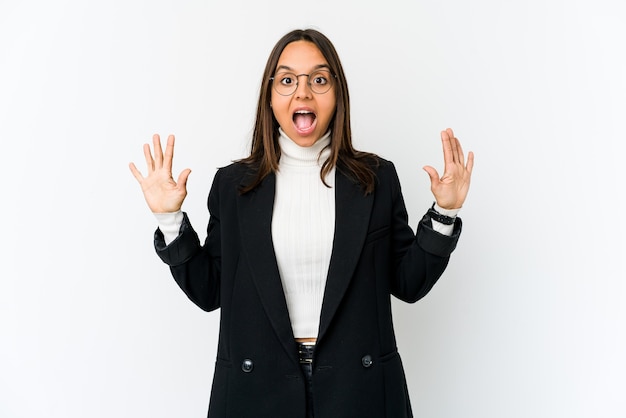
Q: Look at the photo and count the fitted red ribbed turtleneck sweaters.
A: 0